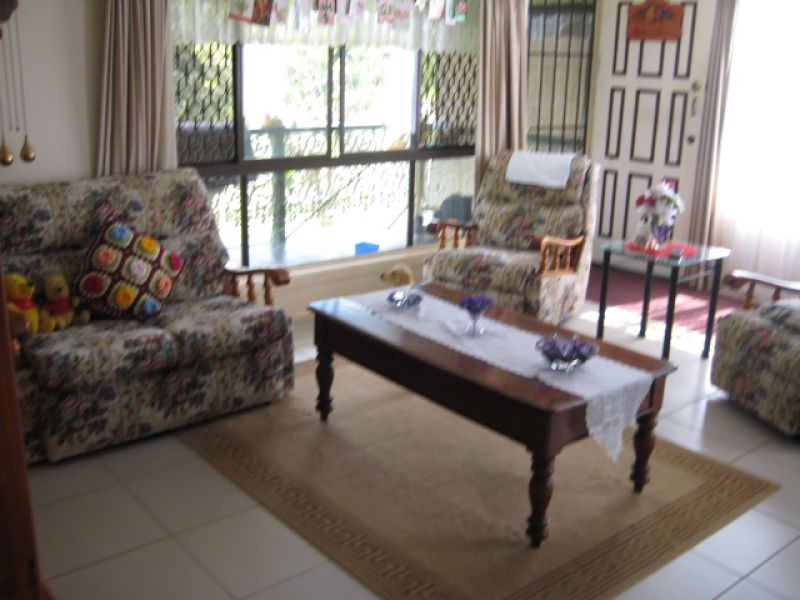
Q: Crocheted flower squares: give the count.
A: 9